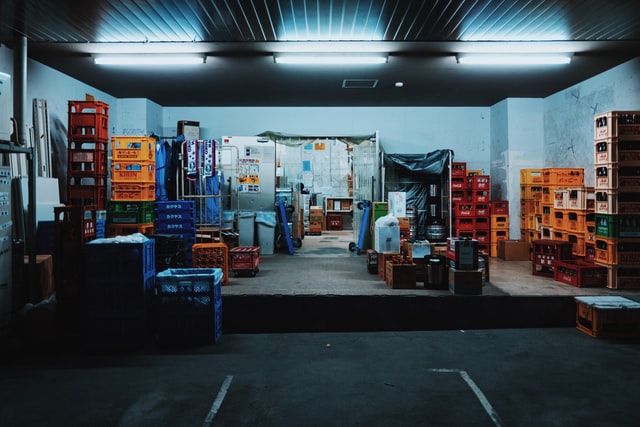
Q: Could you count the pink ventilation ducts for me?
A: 0